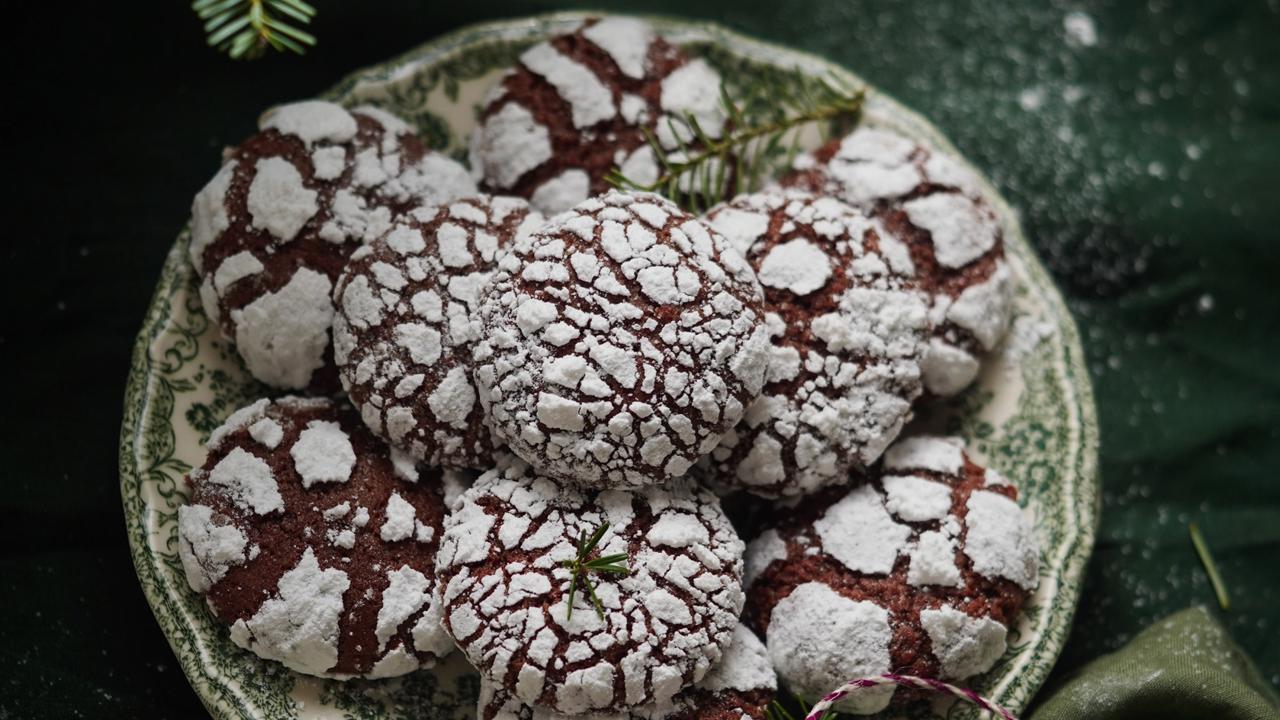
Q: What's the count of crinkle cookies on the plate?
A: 10